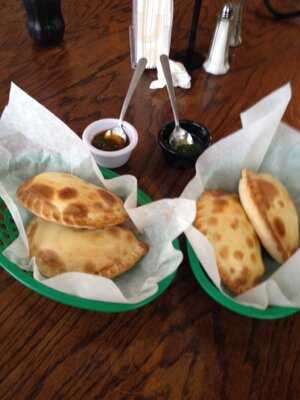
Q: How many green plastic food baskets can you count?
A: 2